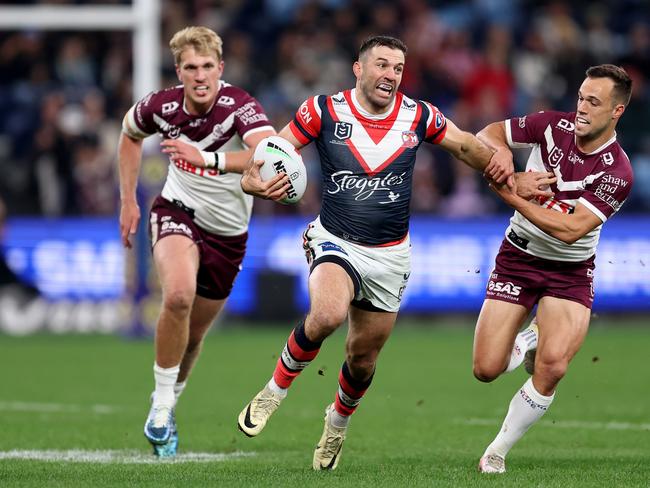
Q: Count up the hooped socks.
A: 2